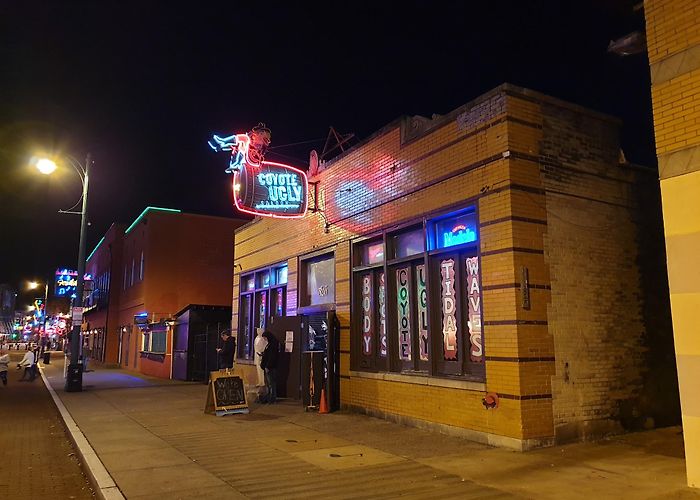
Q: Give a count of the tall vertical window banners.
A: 6